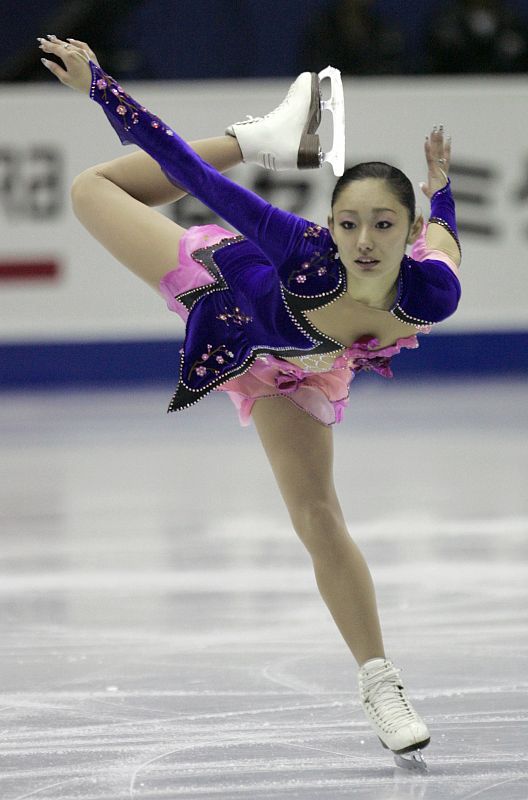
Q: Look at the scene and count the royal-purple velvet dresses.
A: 1